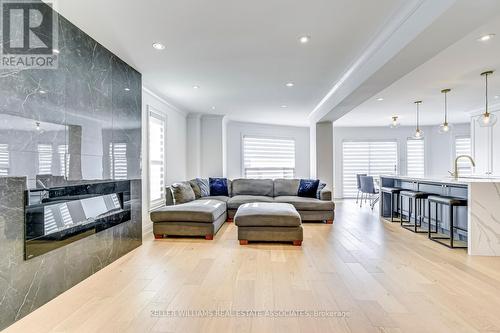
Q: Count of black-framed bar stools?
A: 3